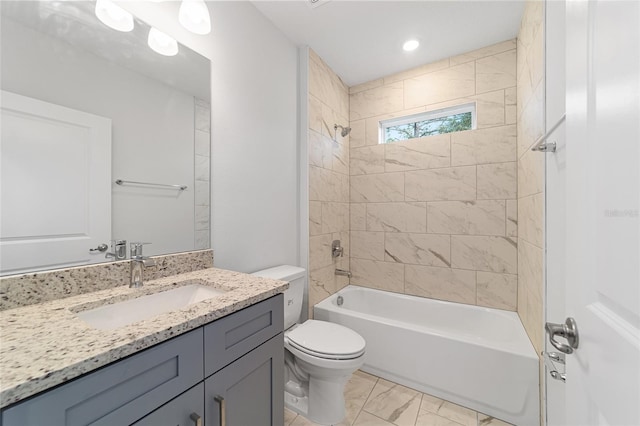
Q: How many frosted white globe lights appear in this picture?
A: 3